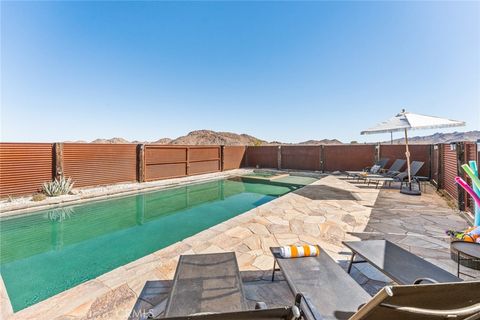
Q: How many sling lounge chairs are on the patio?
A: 6